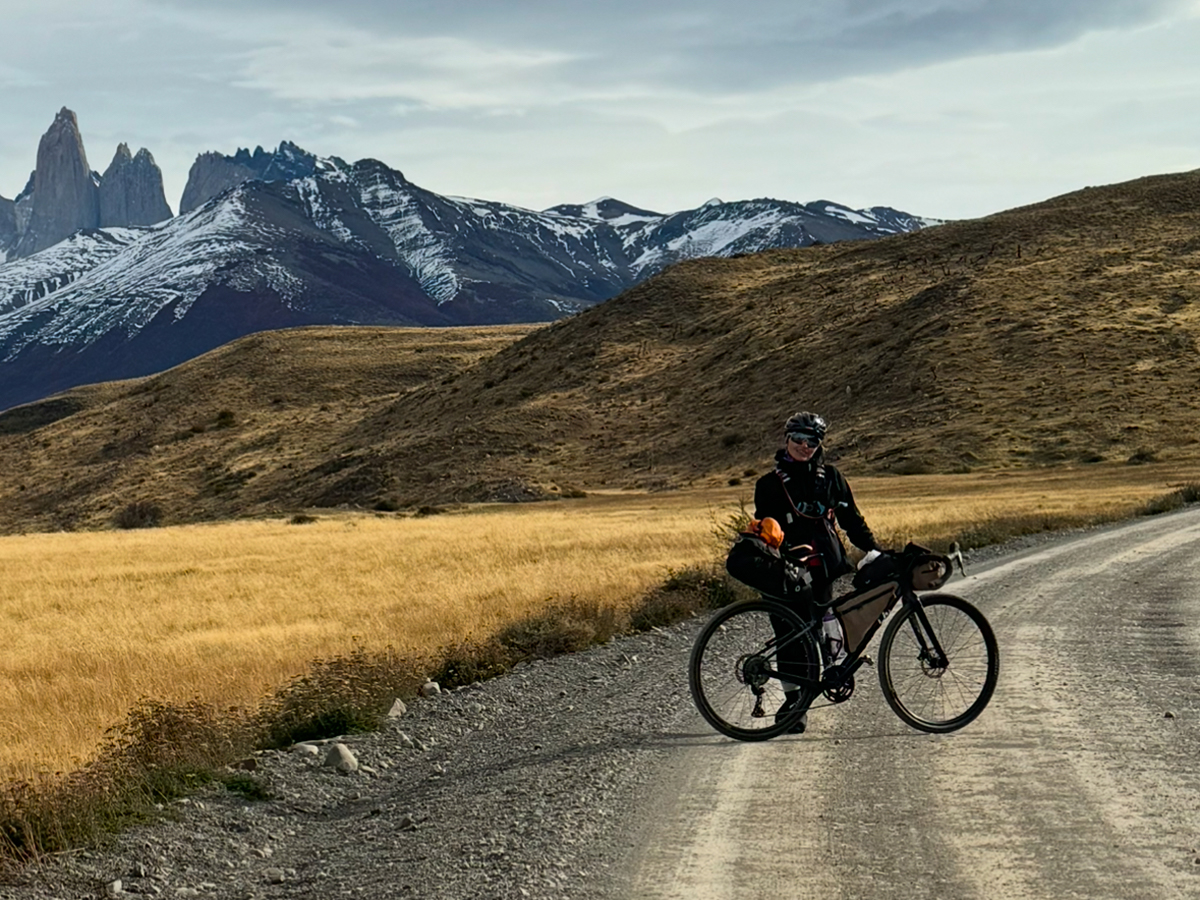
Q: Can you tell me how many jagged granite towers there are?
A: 3